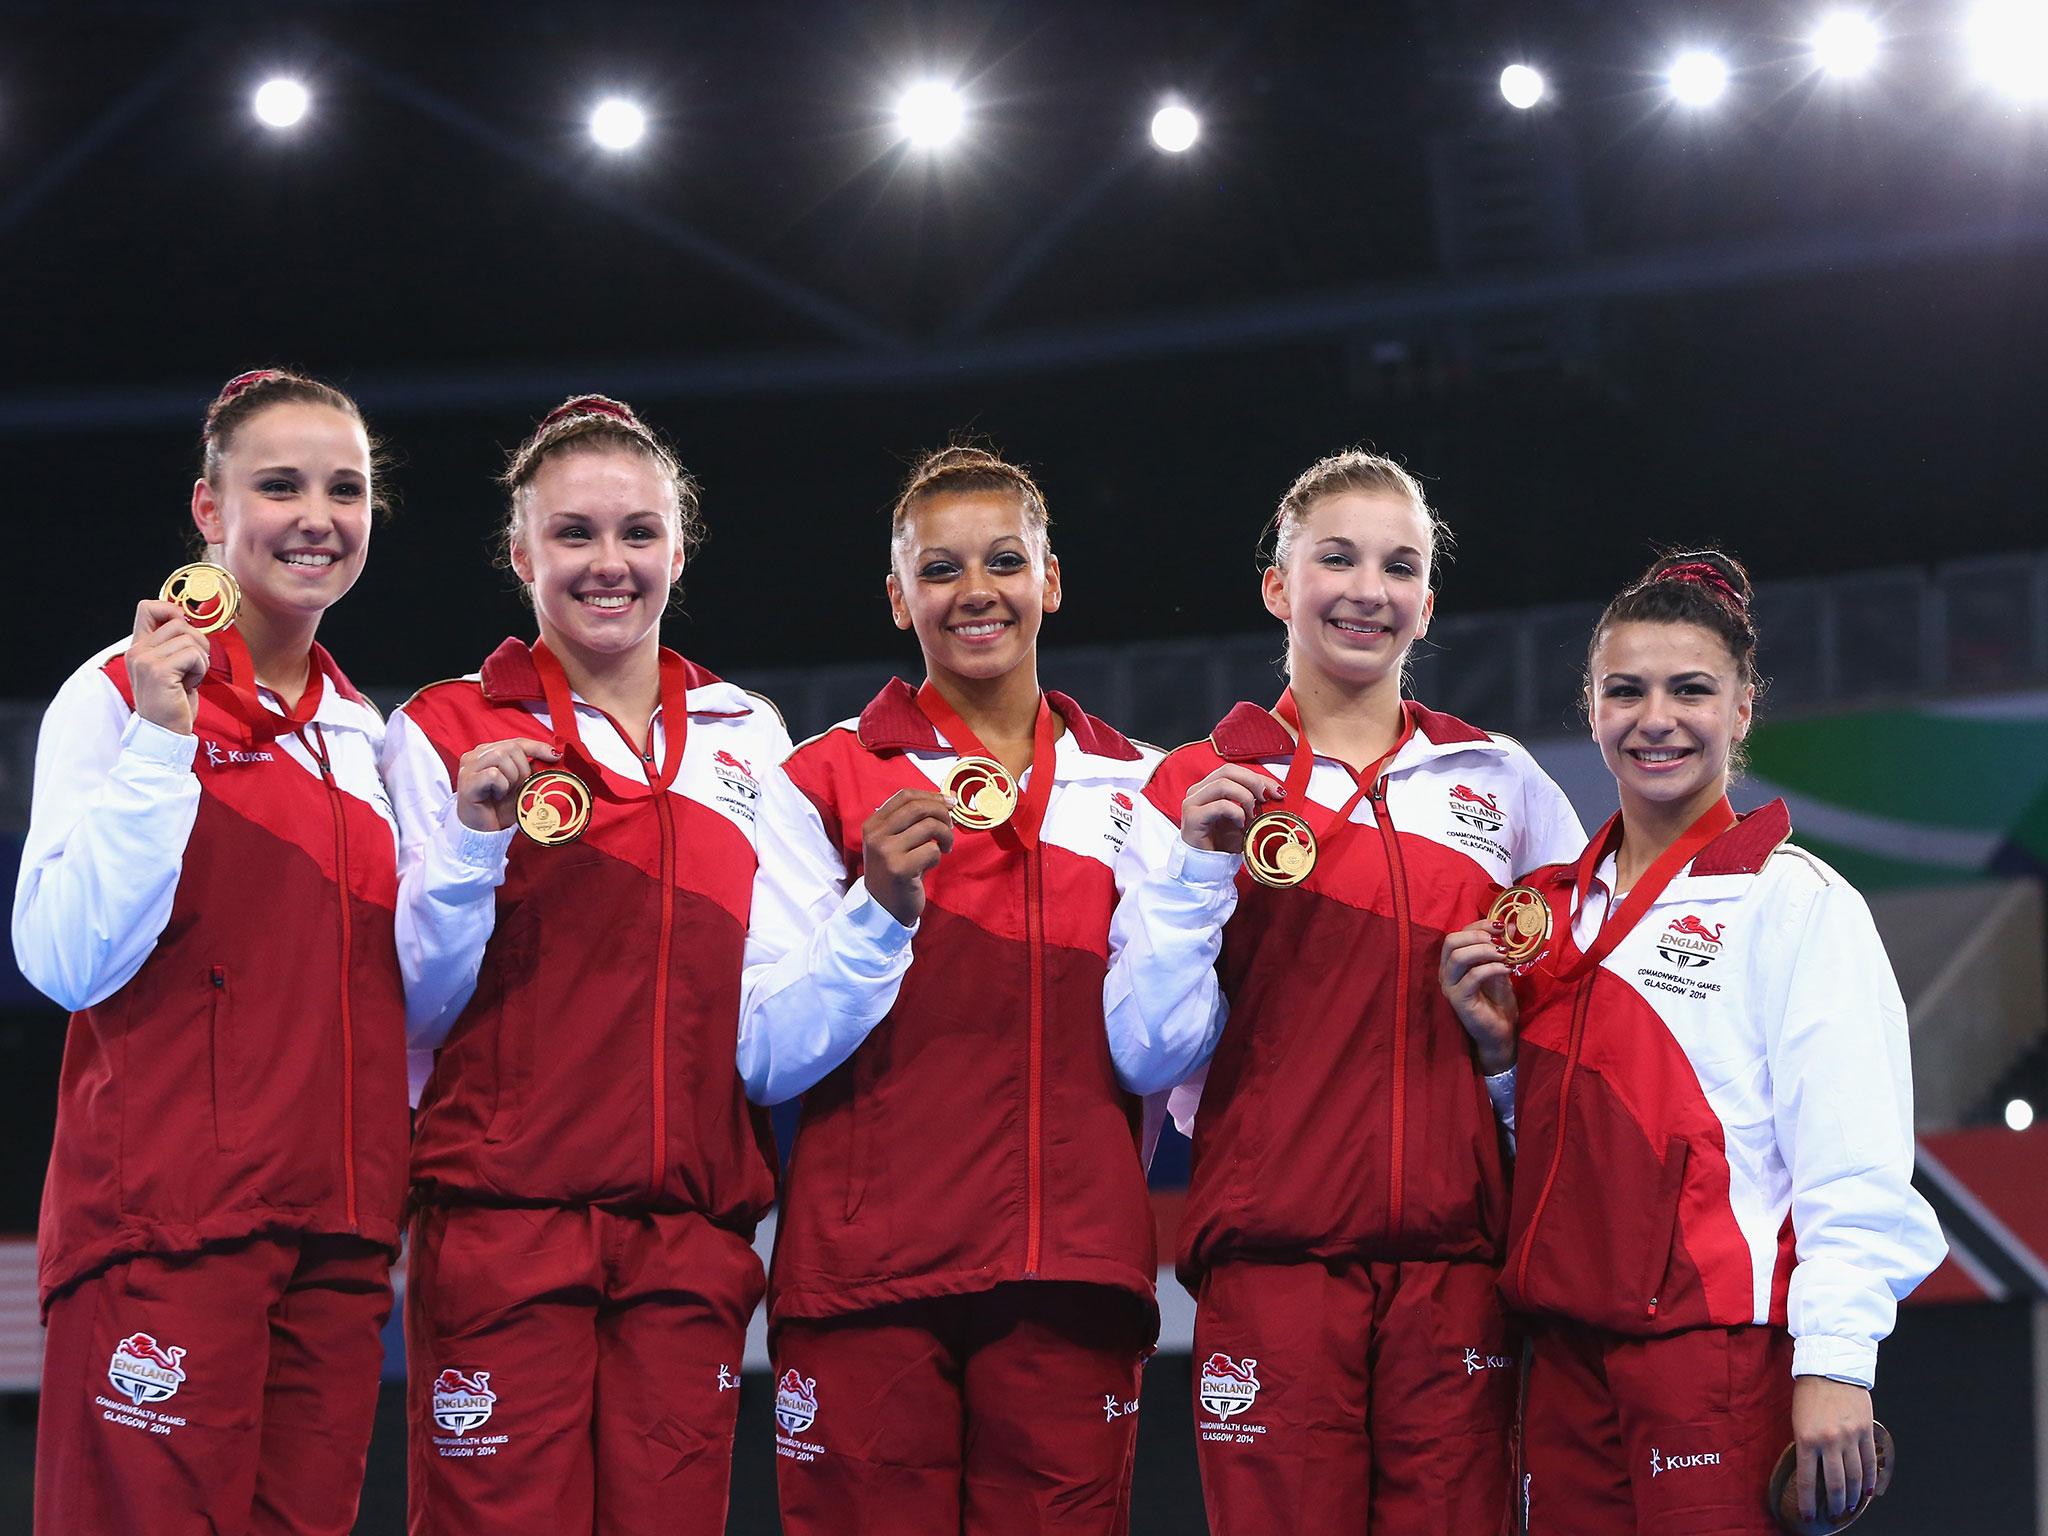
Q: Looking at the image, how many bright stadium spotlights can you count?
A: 8